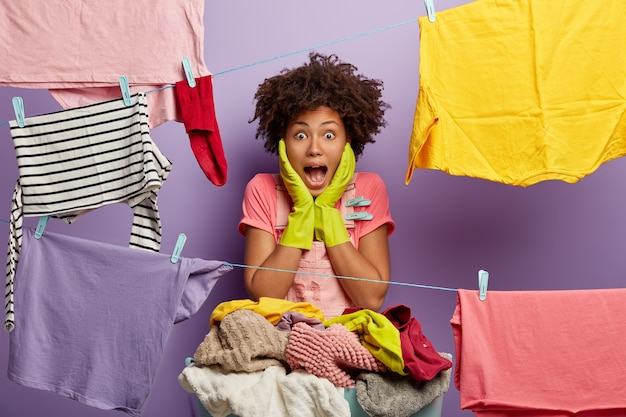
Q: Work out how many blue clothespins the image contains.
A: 9